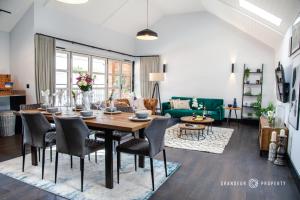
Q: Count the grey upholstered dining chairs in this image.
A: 6